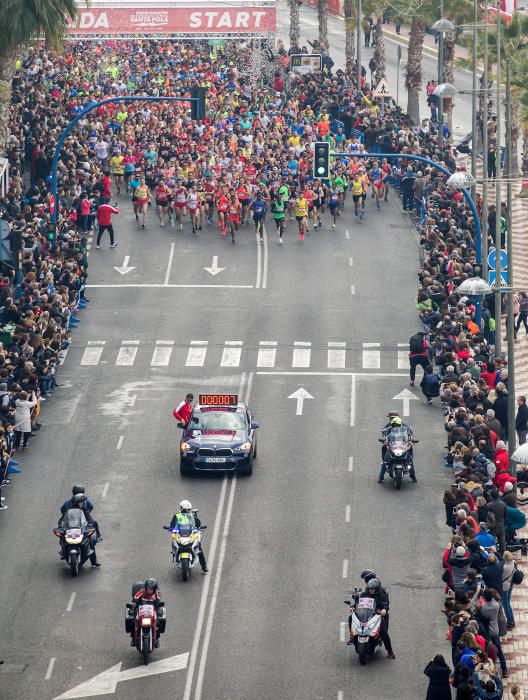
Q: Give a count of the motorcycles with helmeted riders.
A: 5